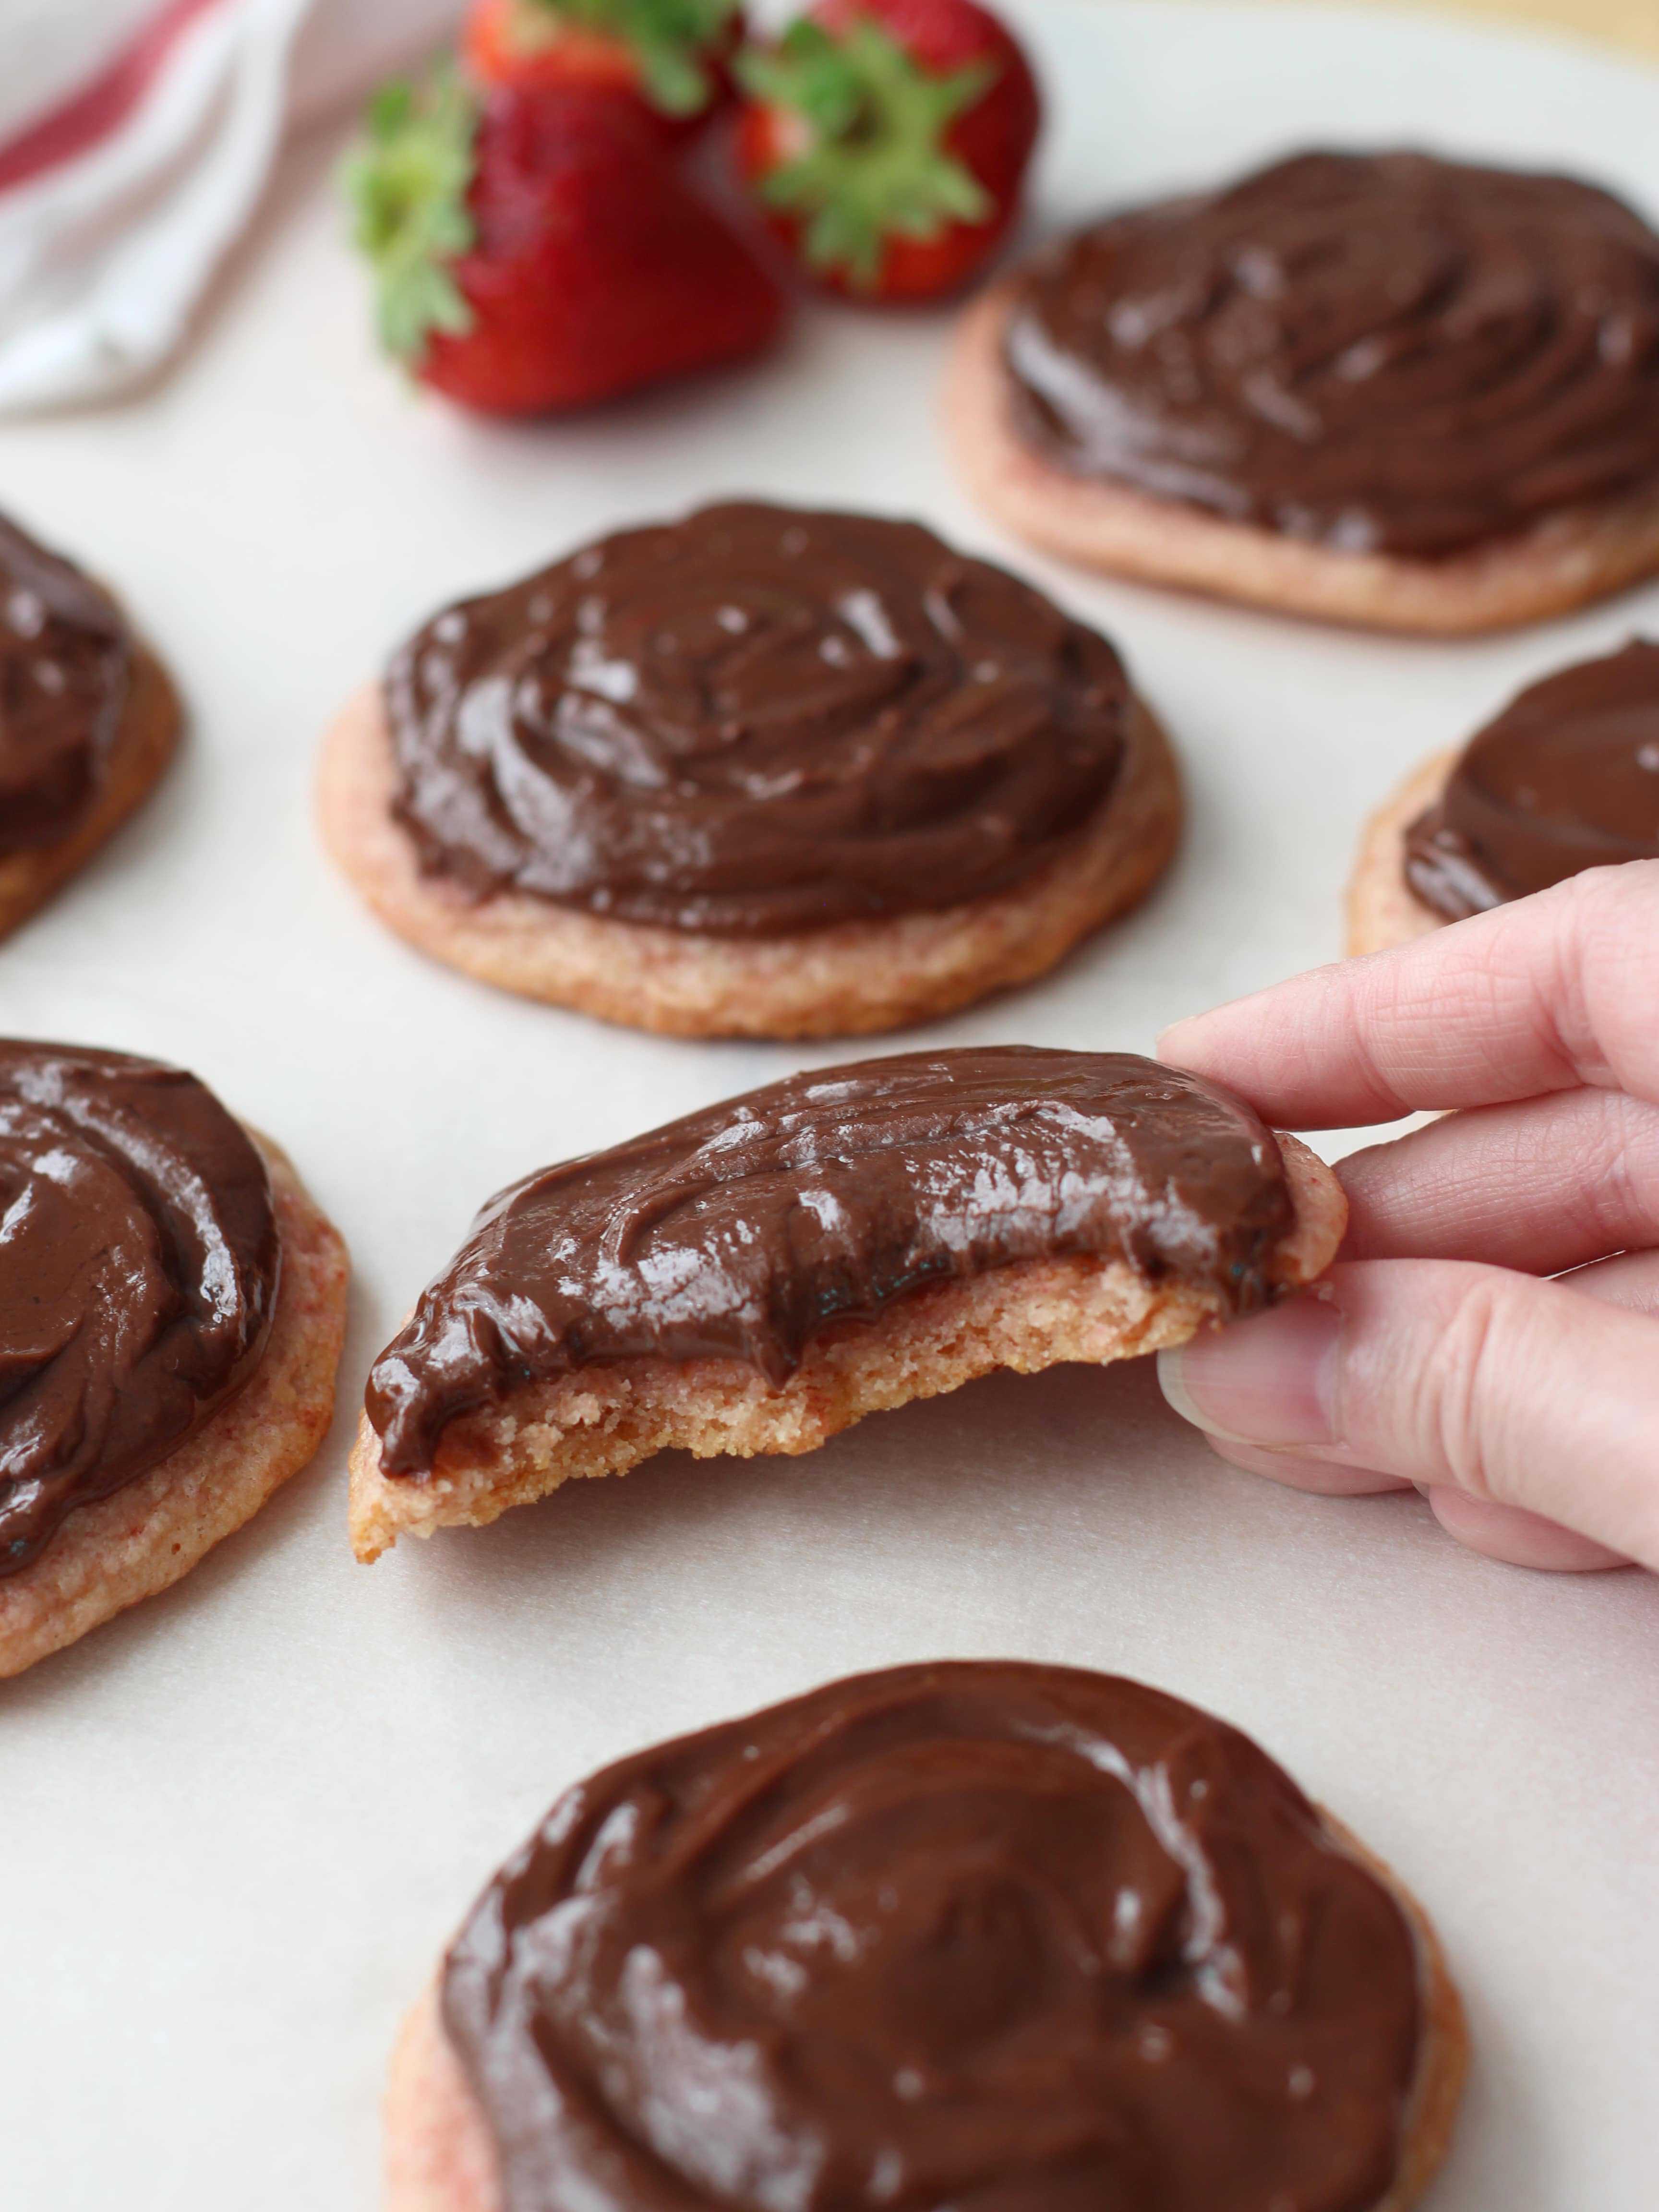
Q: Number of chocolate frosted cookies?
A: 7